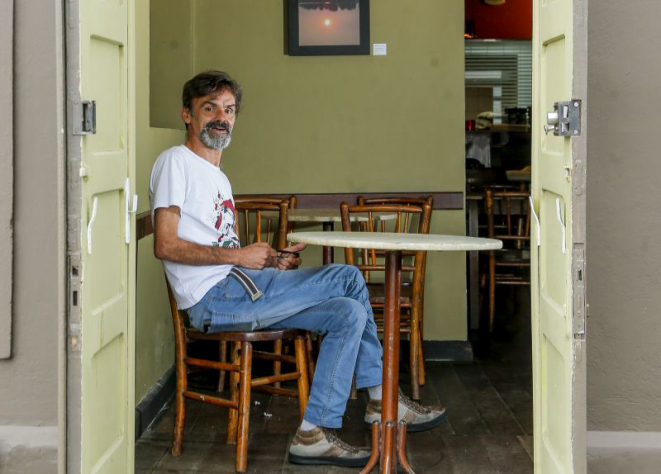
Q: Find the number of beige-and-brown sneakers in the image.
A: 2